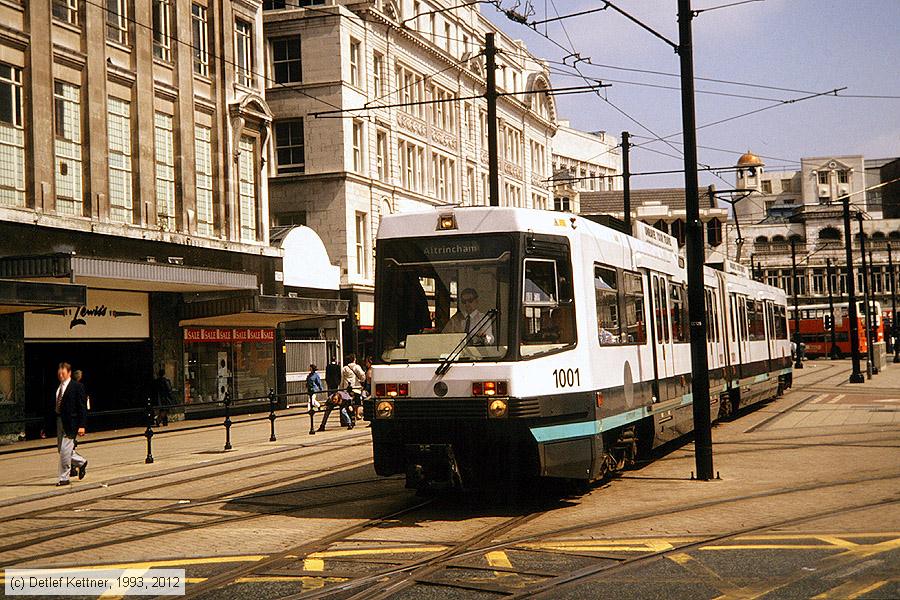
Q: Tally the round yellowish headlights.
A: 2